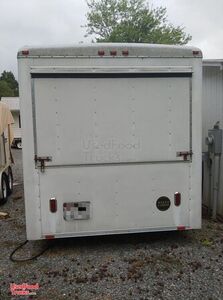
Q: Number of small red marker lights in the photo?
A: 5